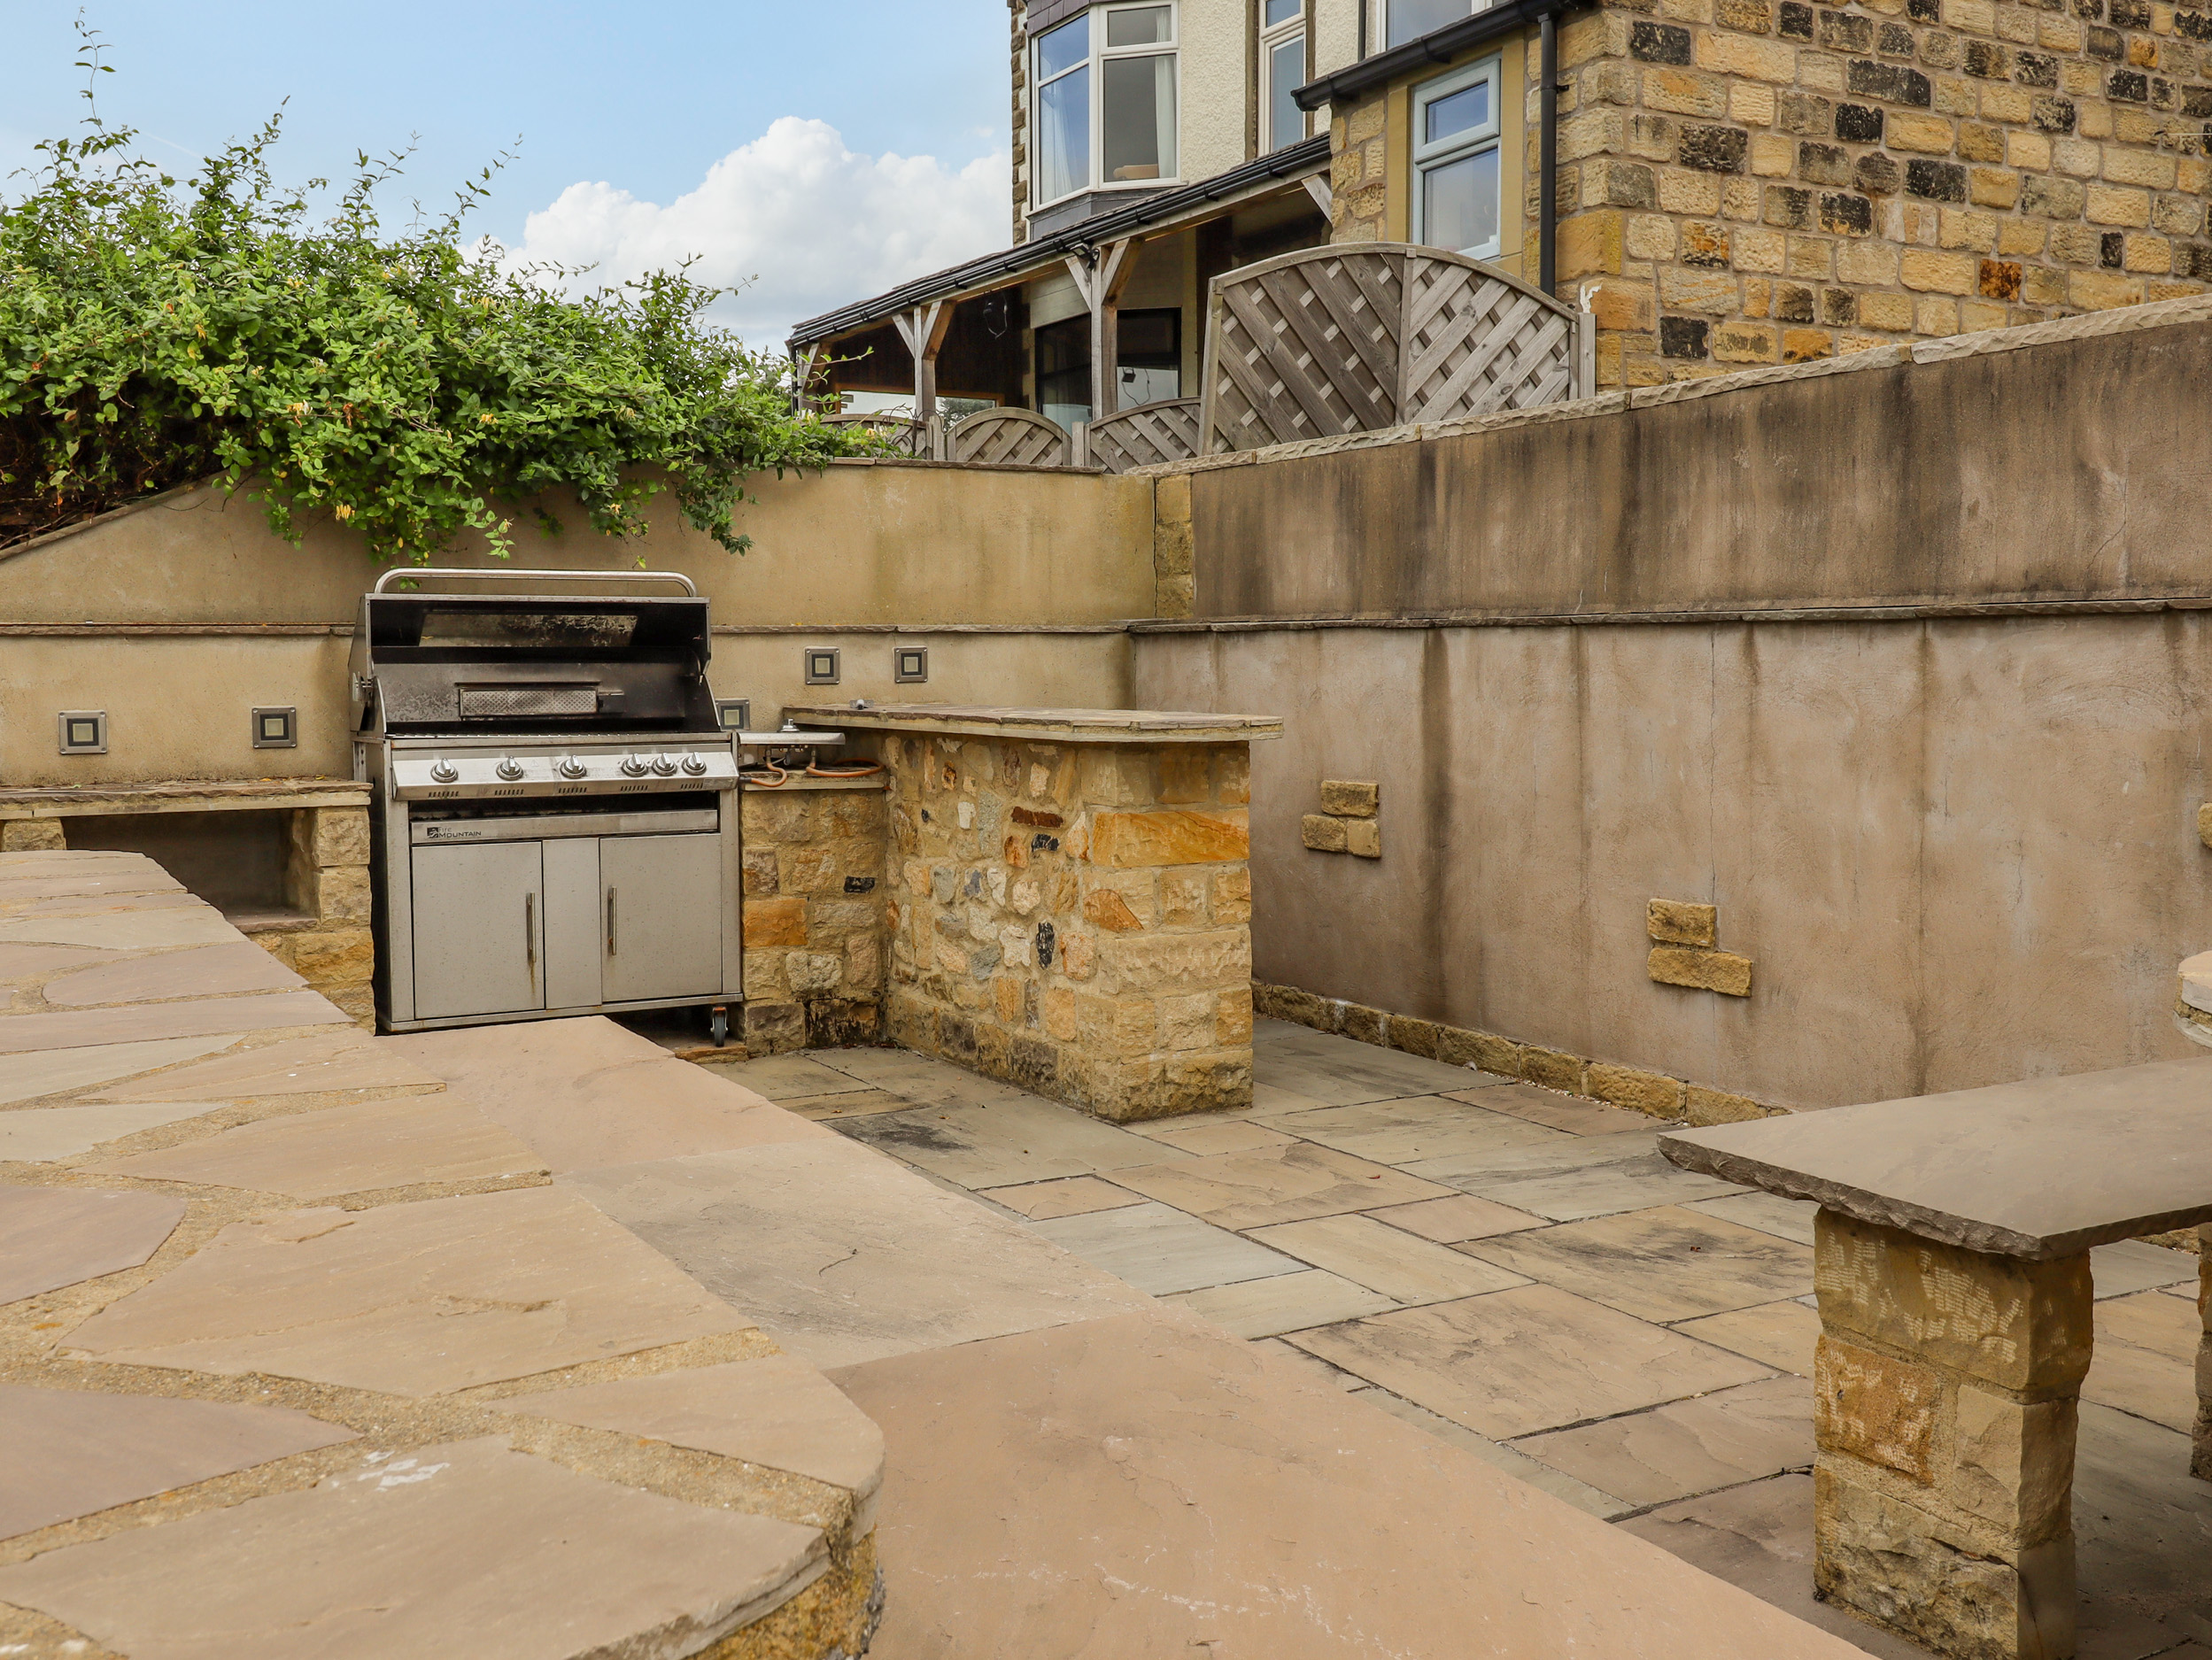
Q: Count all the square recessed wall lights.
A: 5